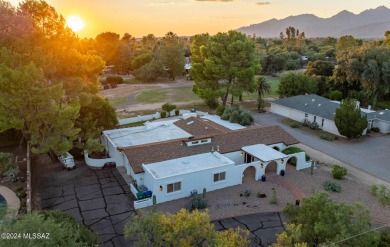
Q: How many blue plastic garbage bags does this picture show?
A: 1